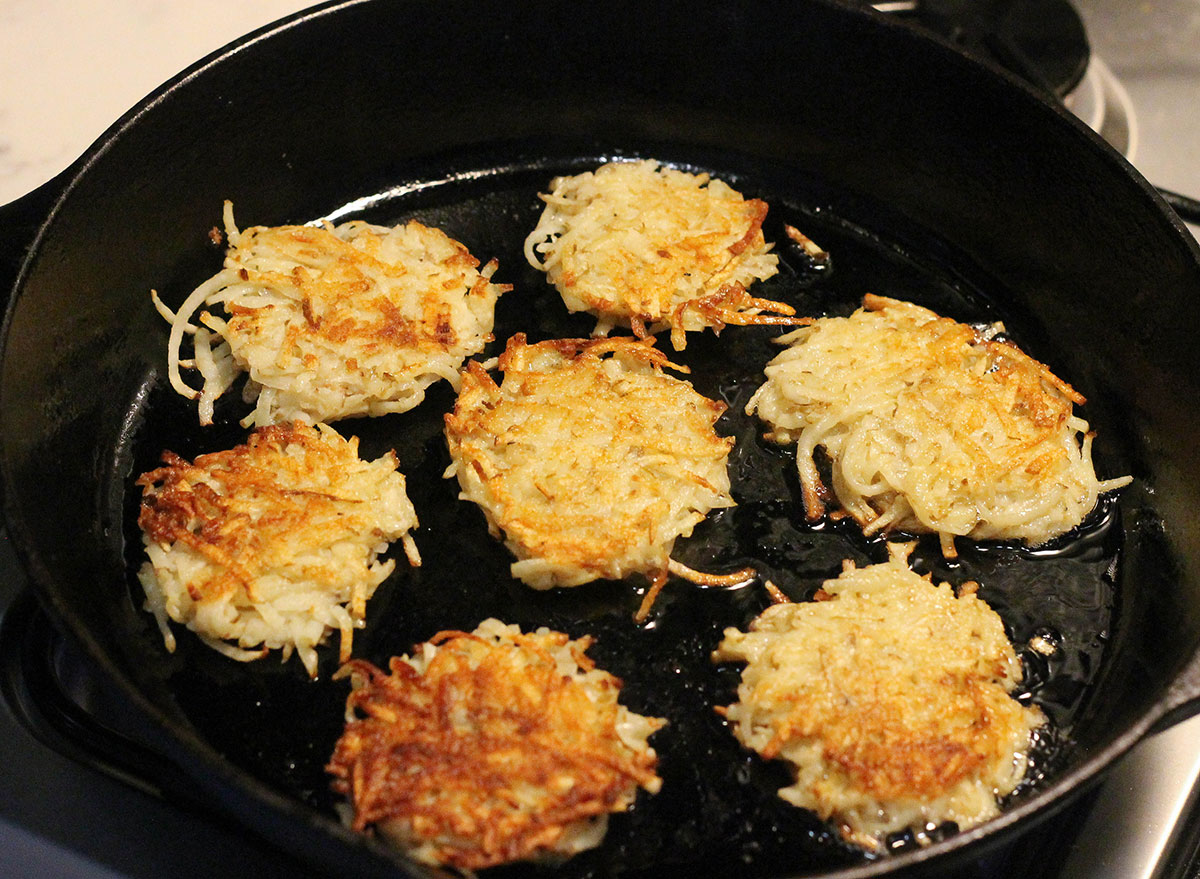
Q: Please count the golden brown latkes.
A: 7